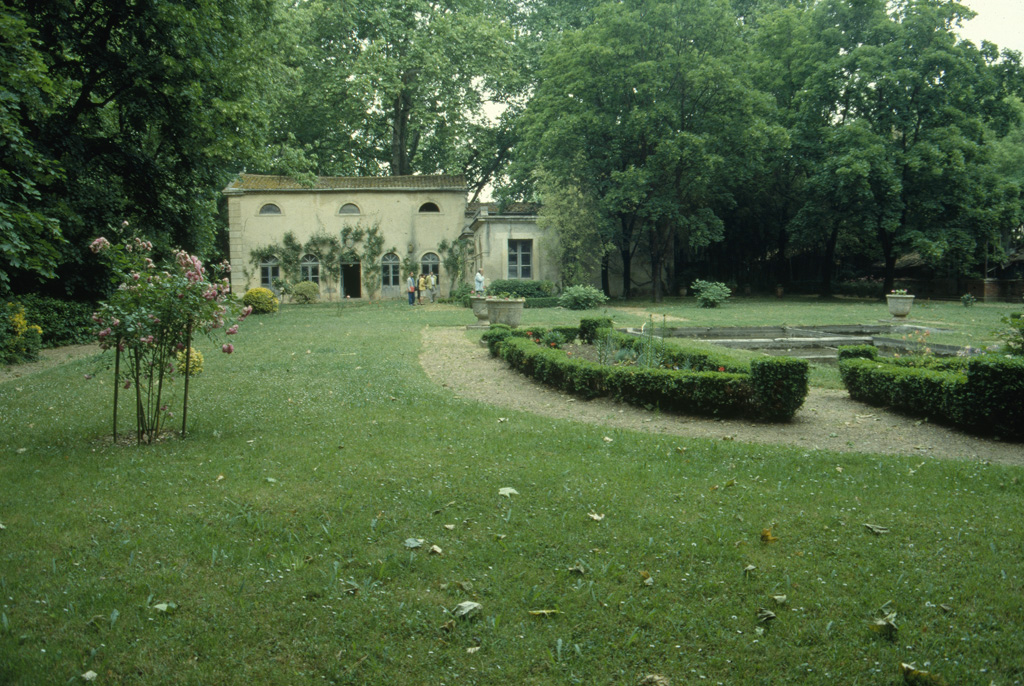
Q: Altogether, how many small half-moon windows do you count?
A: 3